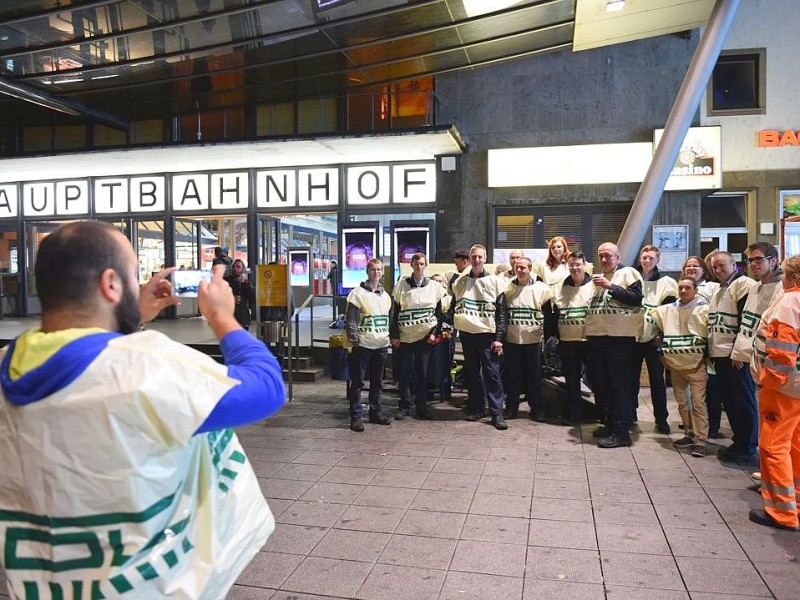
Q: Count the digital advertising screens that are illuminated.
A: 3